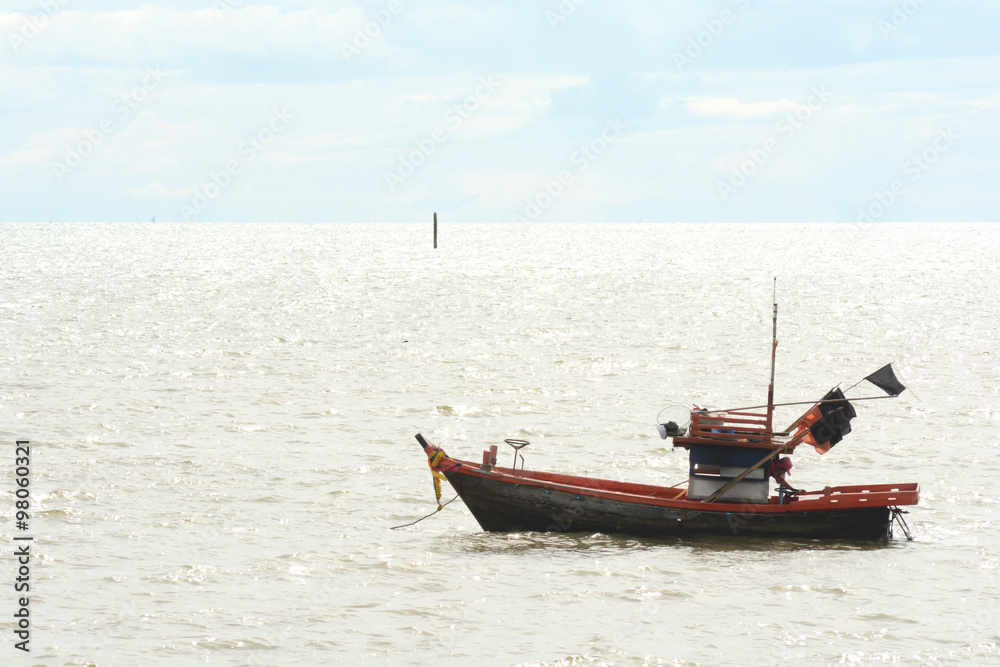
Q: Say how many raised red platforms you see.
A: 1